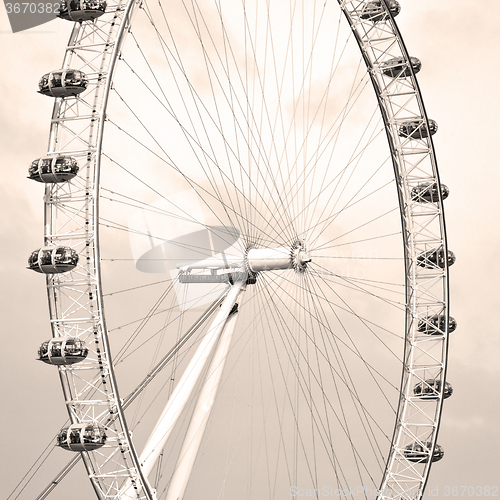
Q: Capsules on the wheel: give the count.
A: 14